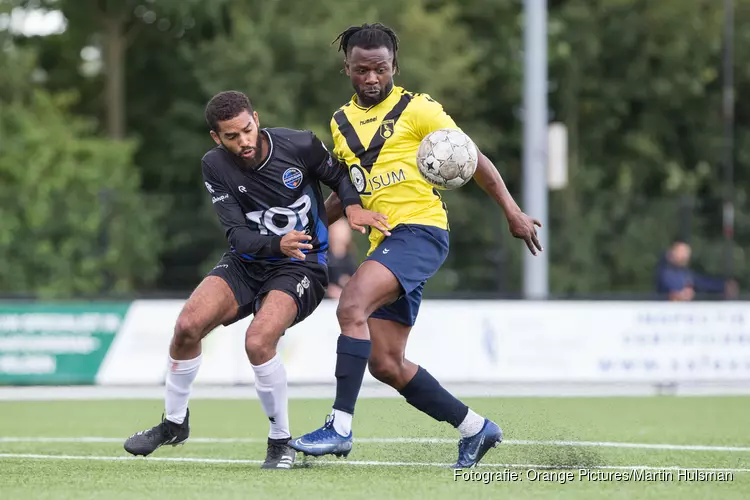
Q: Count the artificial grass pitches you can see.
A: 1